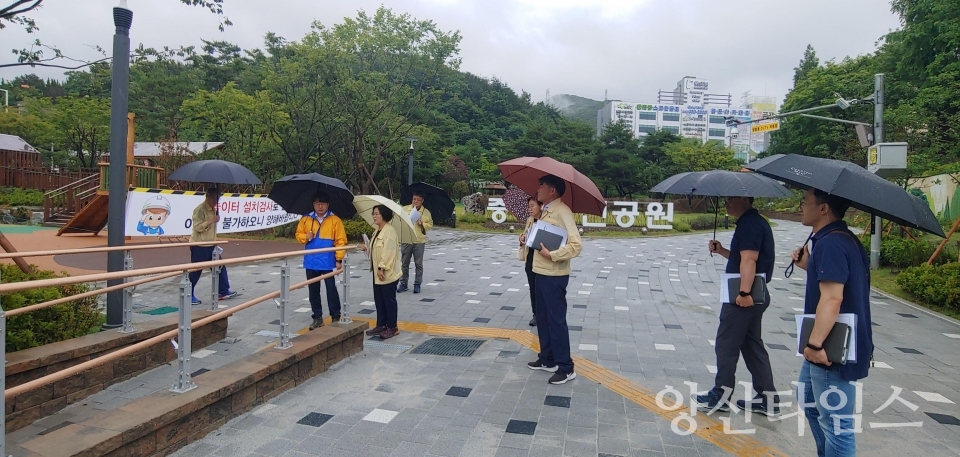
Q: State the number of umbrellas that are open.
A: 8